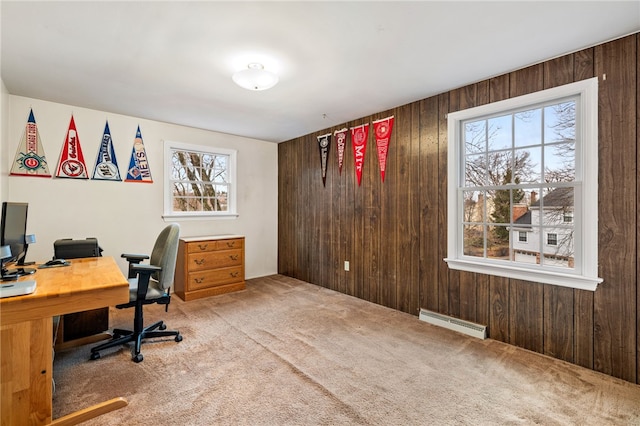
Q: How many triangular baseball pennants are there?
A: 4